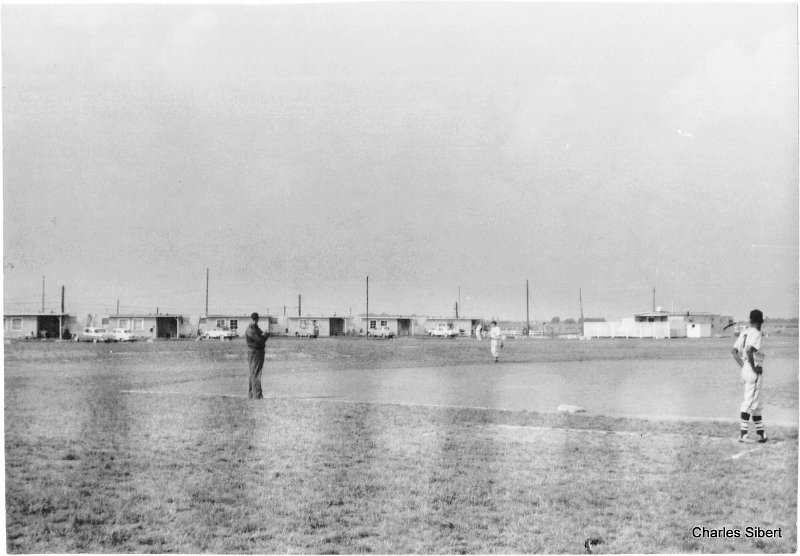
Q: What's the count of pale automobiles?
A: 6